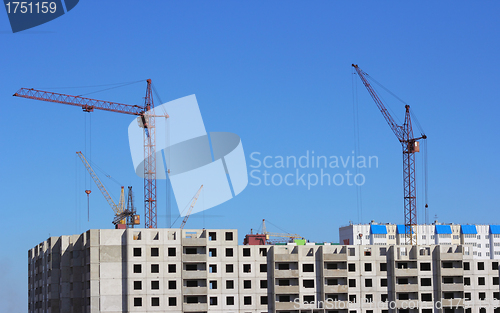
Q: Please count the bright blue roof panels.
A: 5